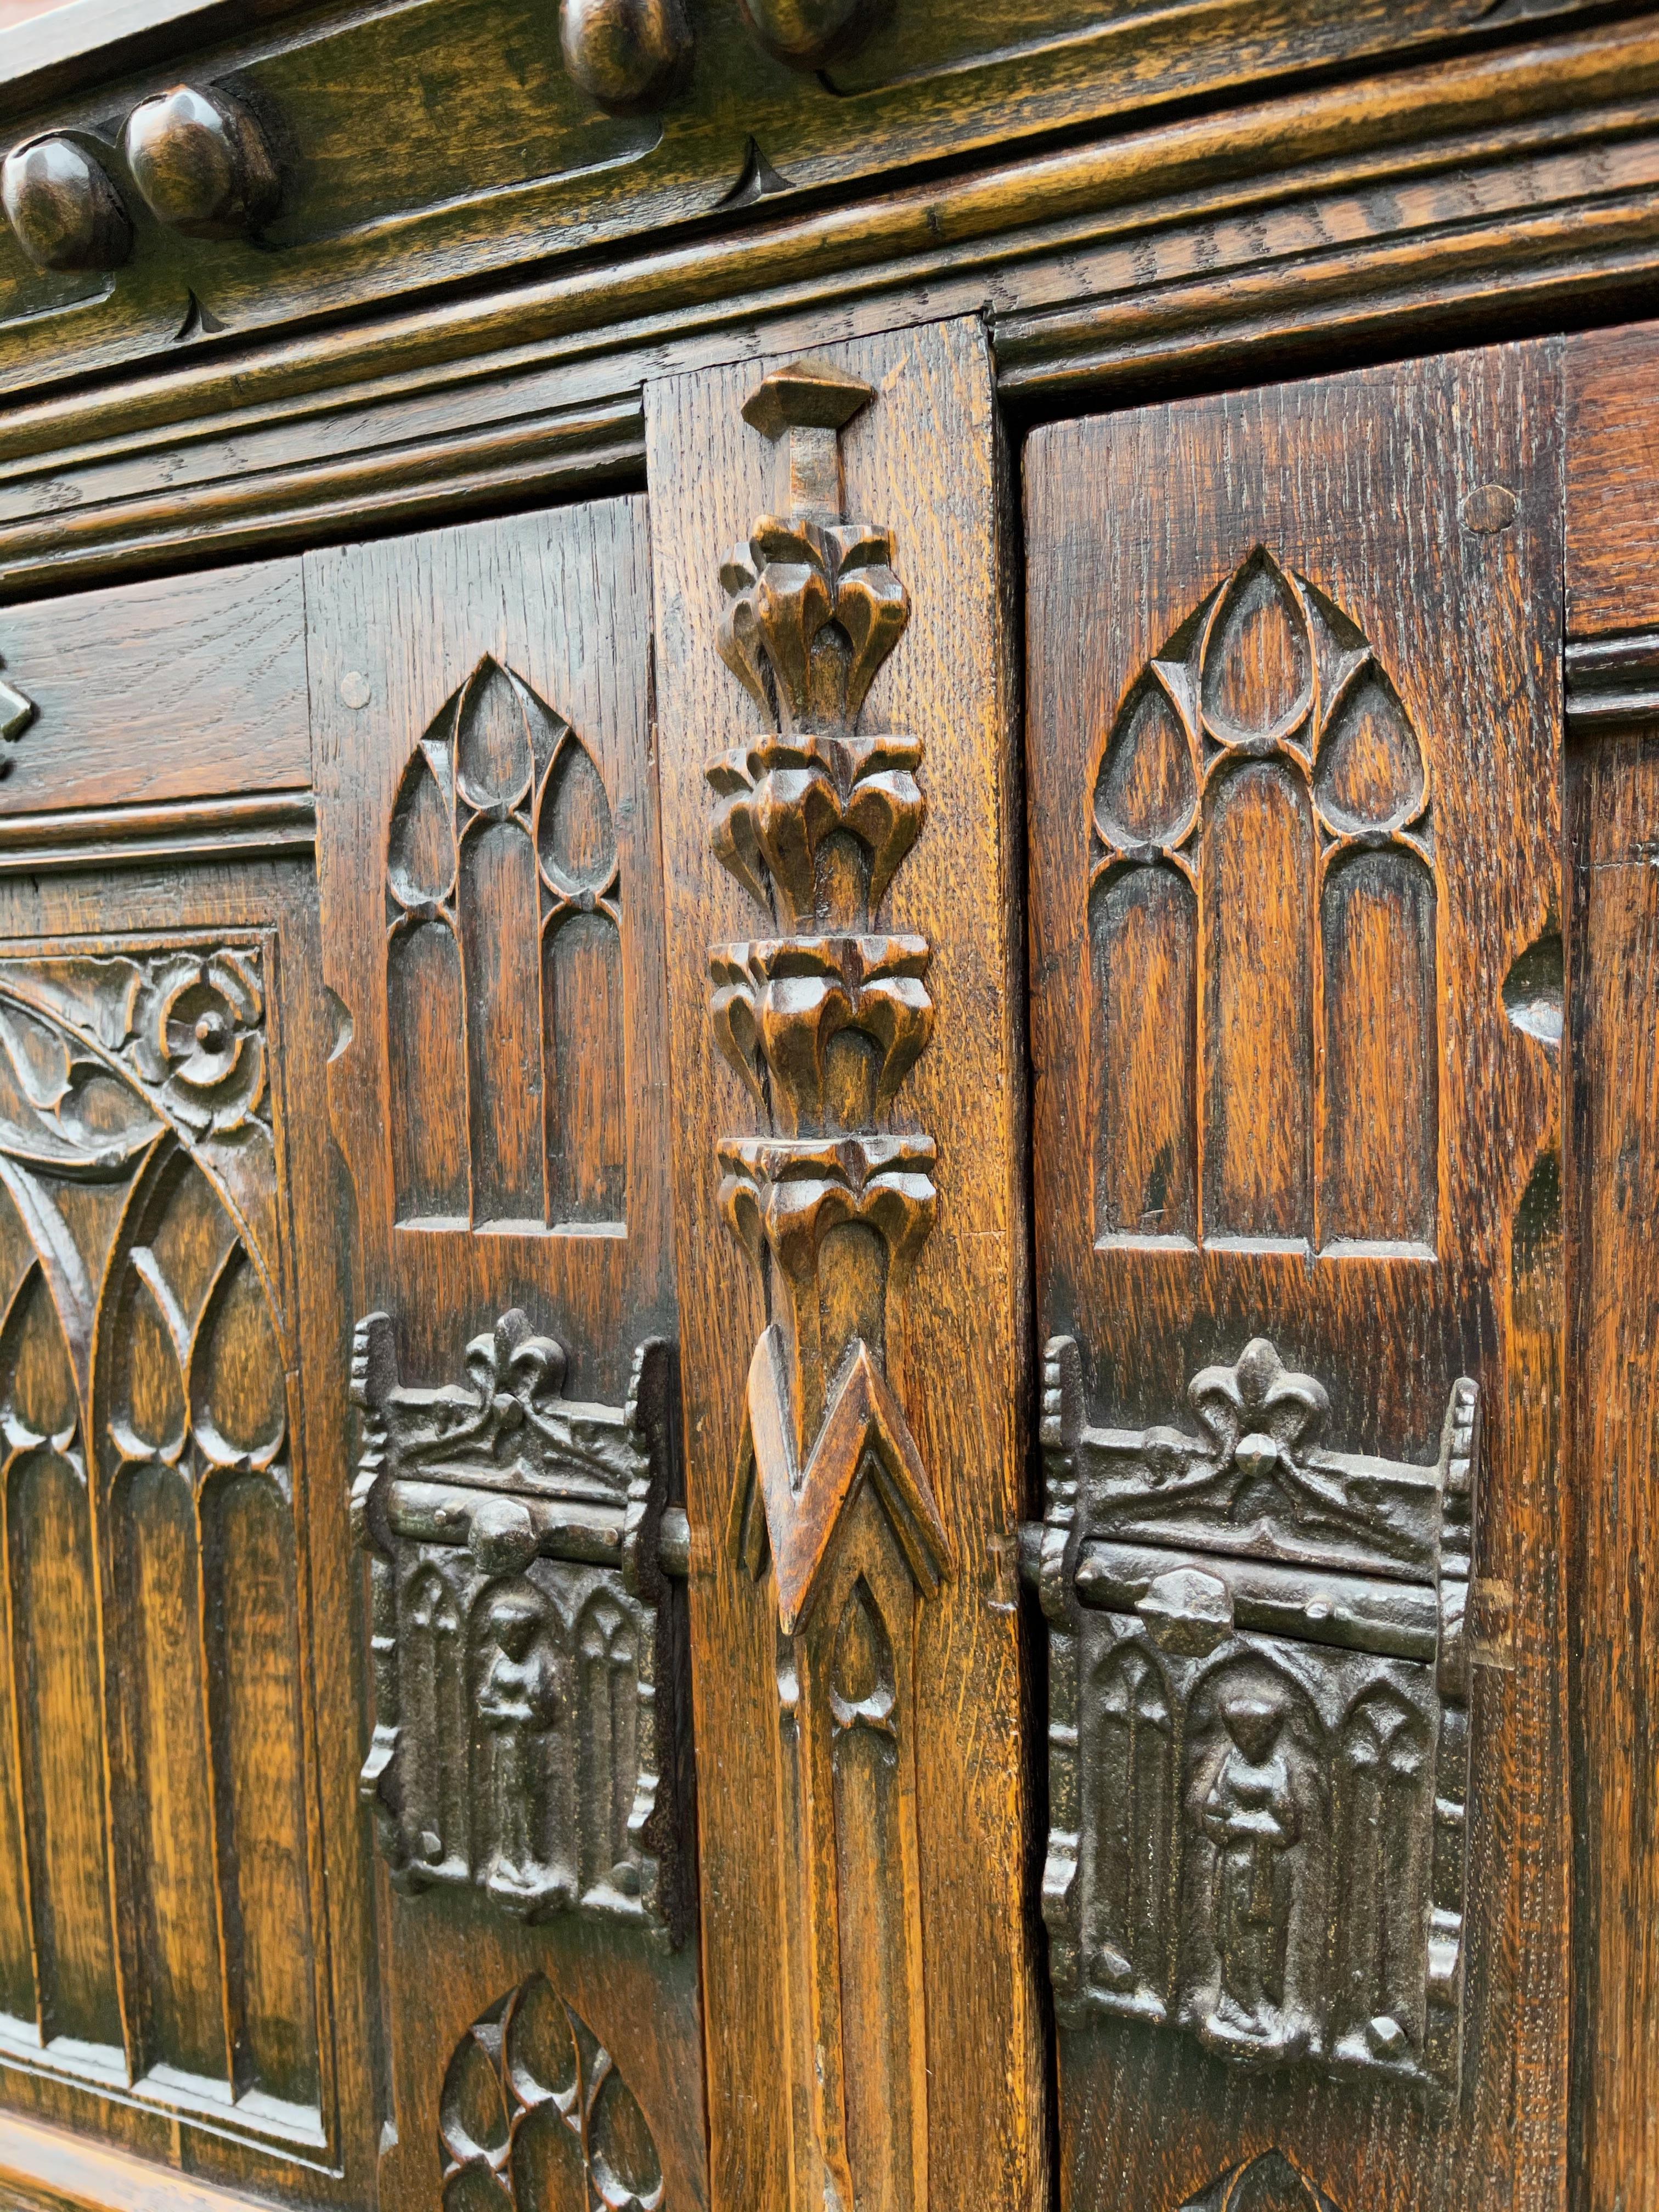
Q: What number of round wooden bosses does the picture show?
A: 4